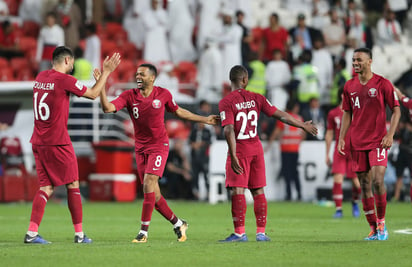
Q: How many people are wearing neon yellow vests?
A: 4